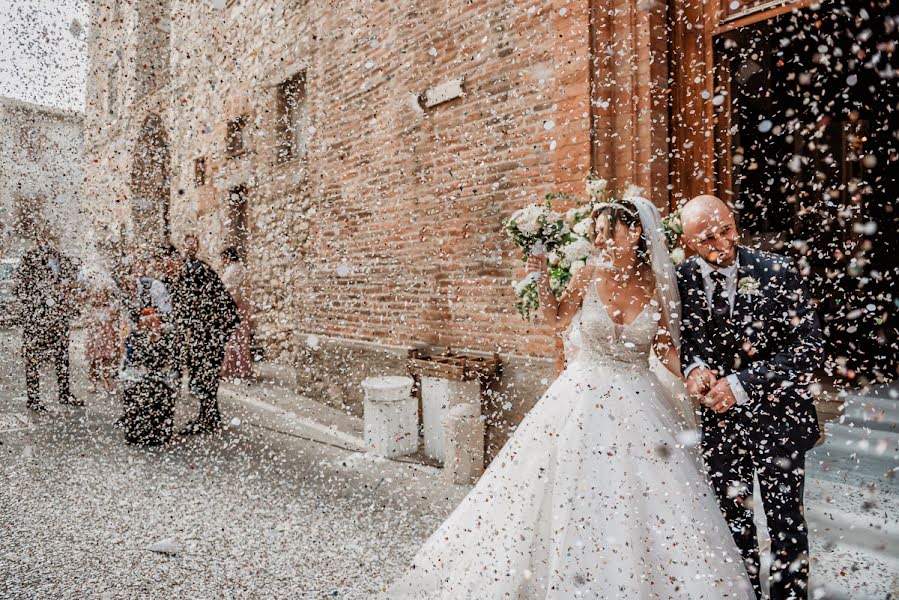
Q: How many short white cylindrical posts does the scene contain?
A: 2